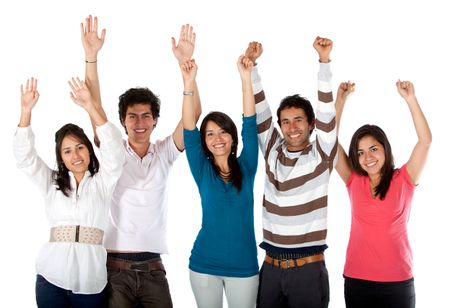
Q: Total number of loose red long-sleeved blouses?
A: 0